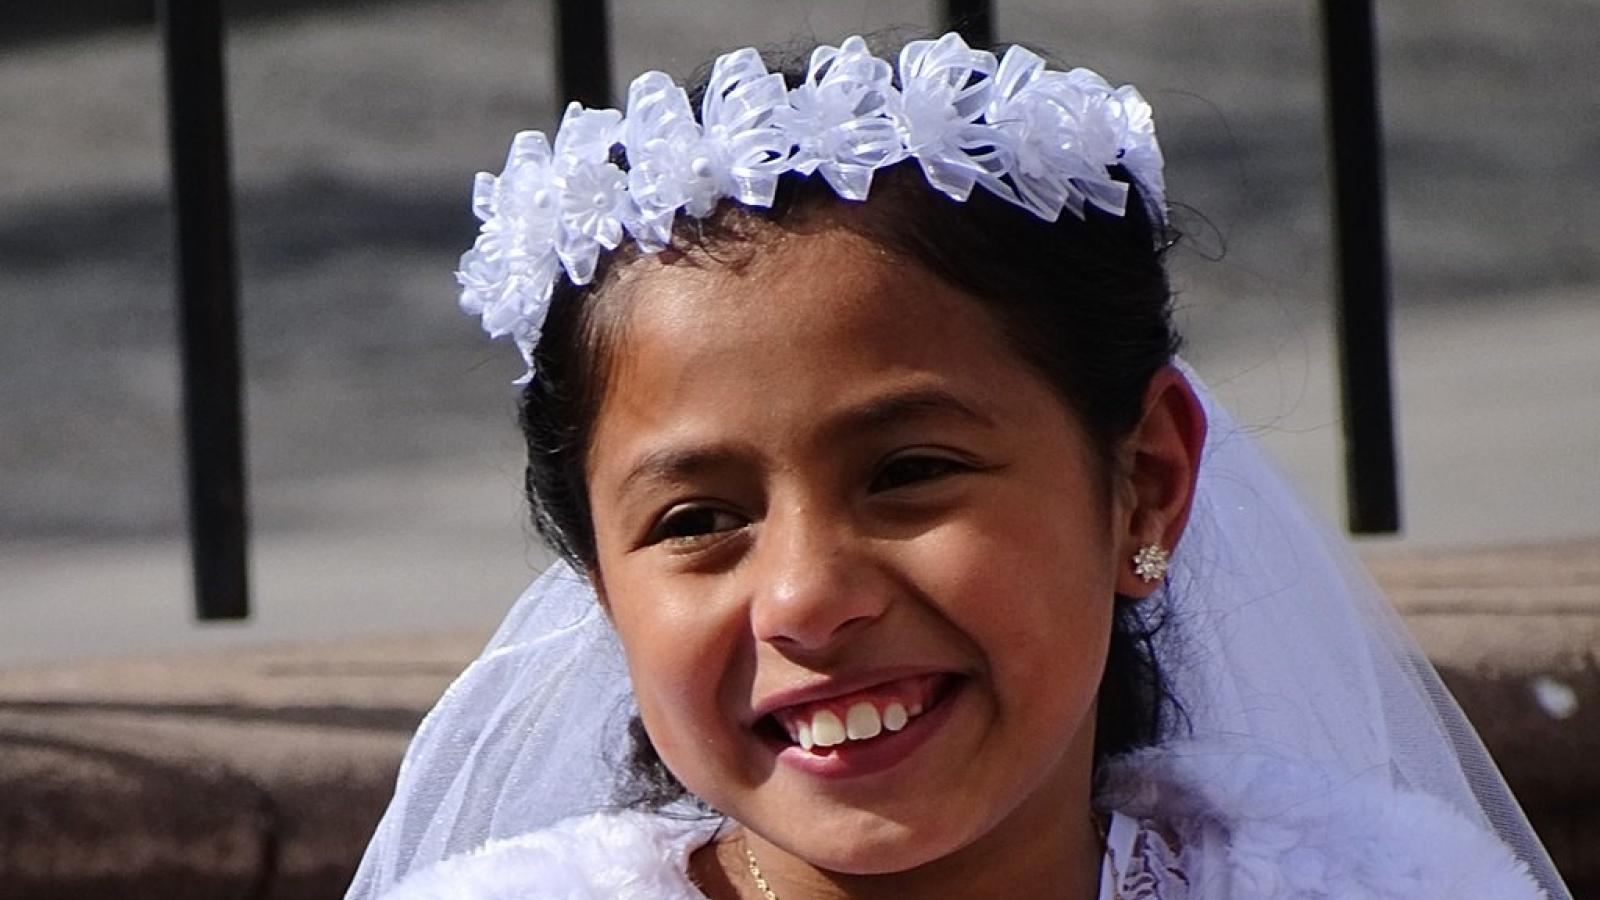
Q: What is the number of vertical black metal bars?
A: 4